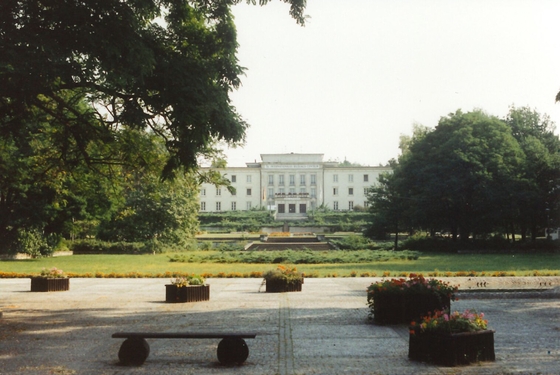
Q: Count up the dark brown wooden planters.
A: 5